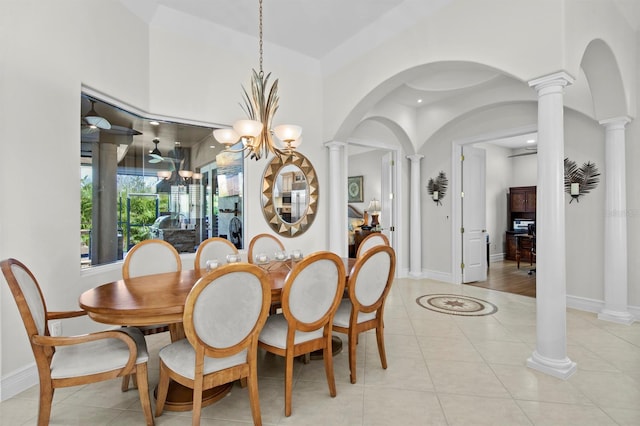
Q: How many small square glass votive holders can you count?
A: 5